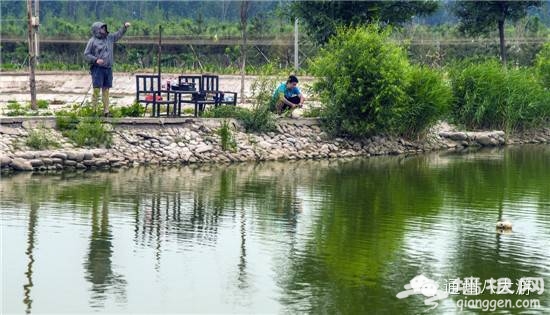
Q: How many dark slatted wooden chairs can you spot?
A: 3